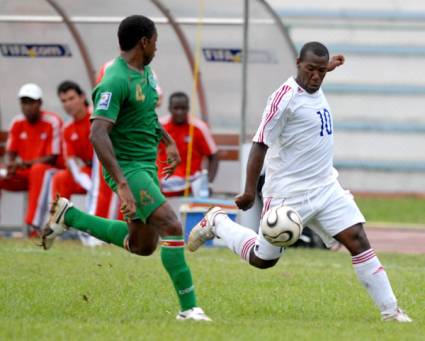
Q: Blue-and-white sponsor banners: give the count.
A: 2